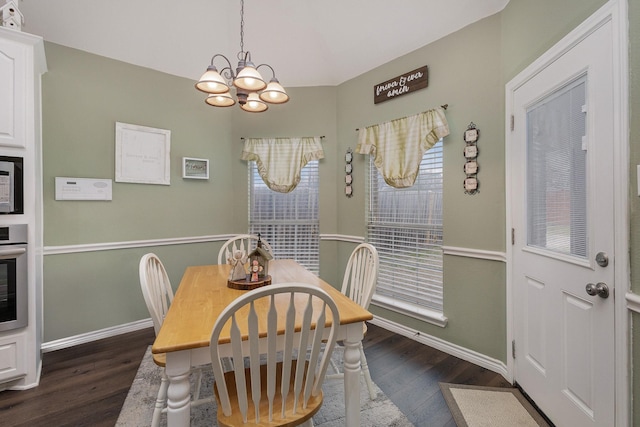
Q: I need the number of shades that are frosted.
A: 5